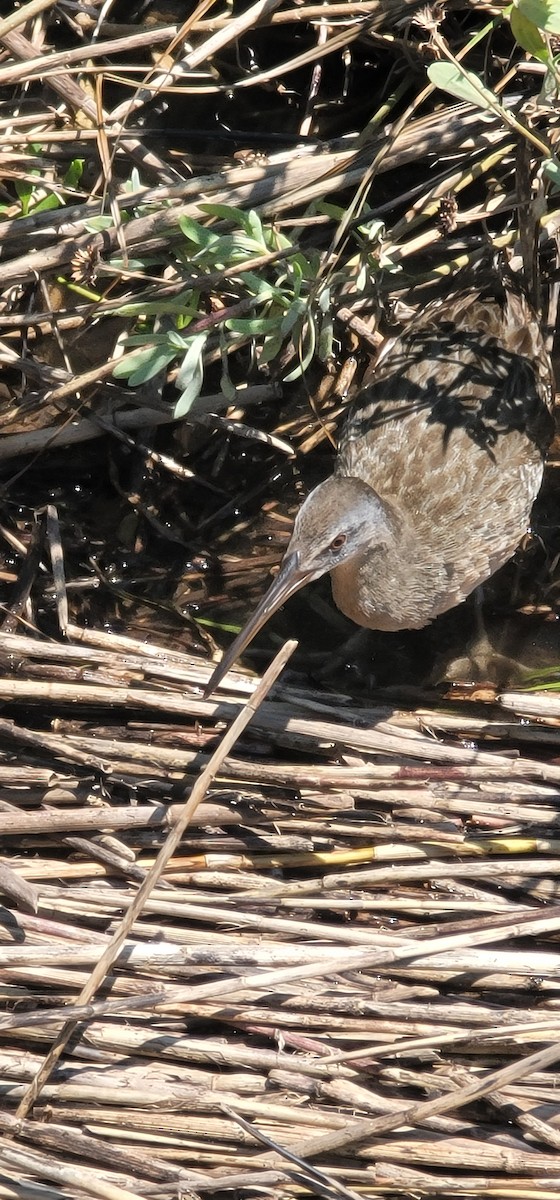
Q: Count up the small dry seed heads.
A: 3